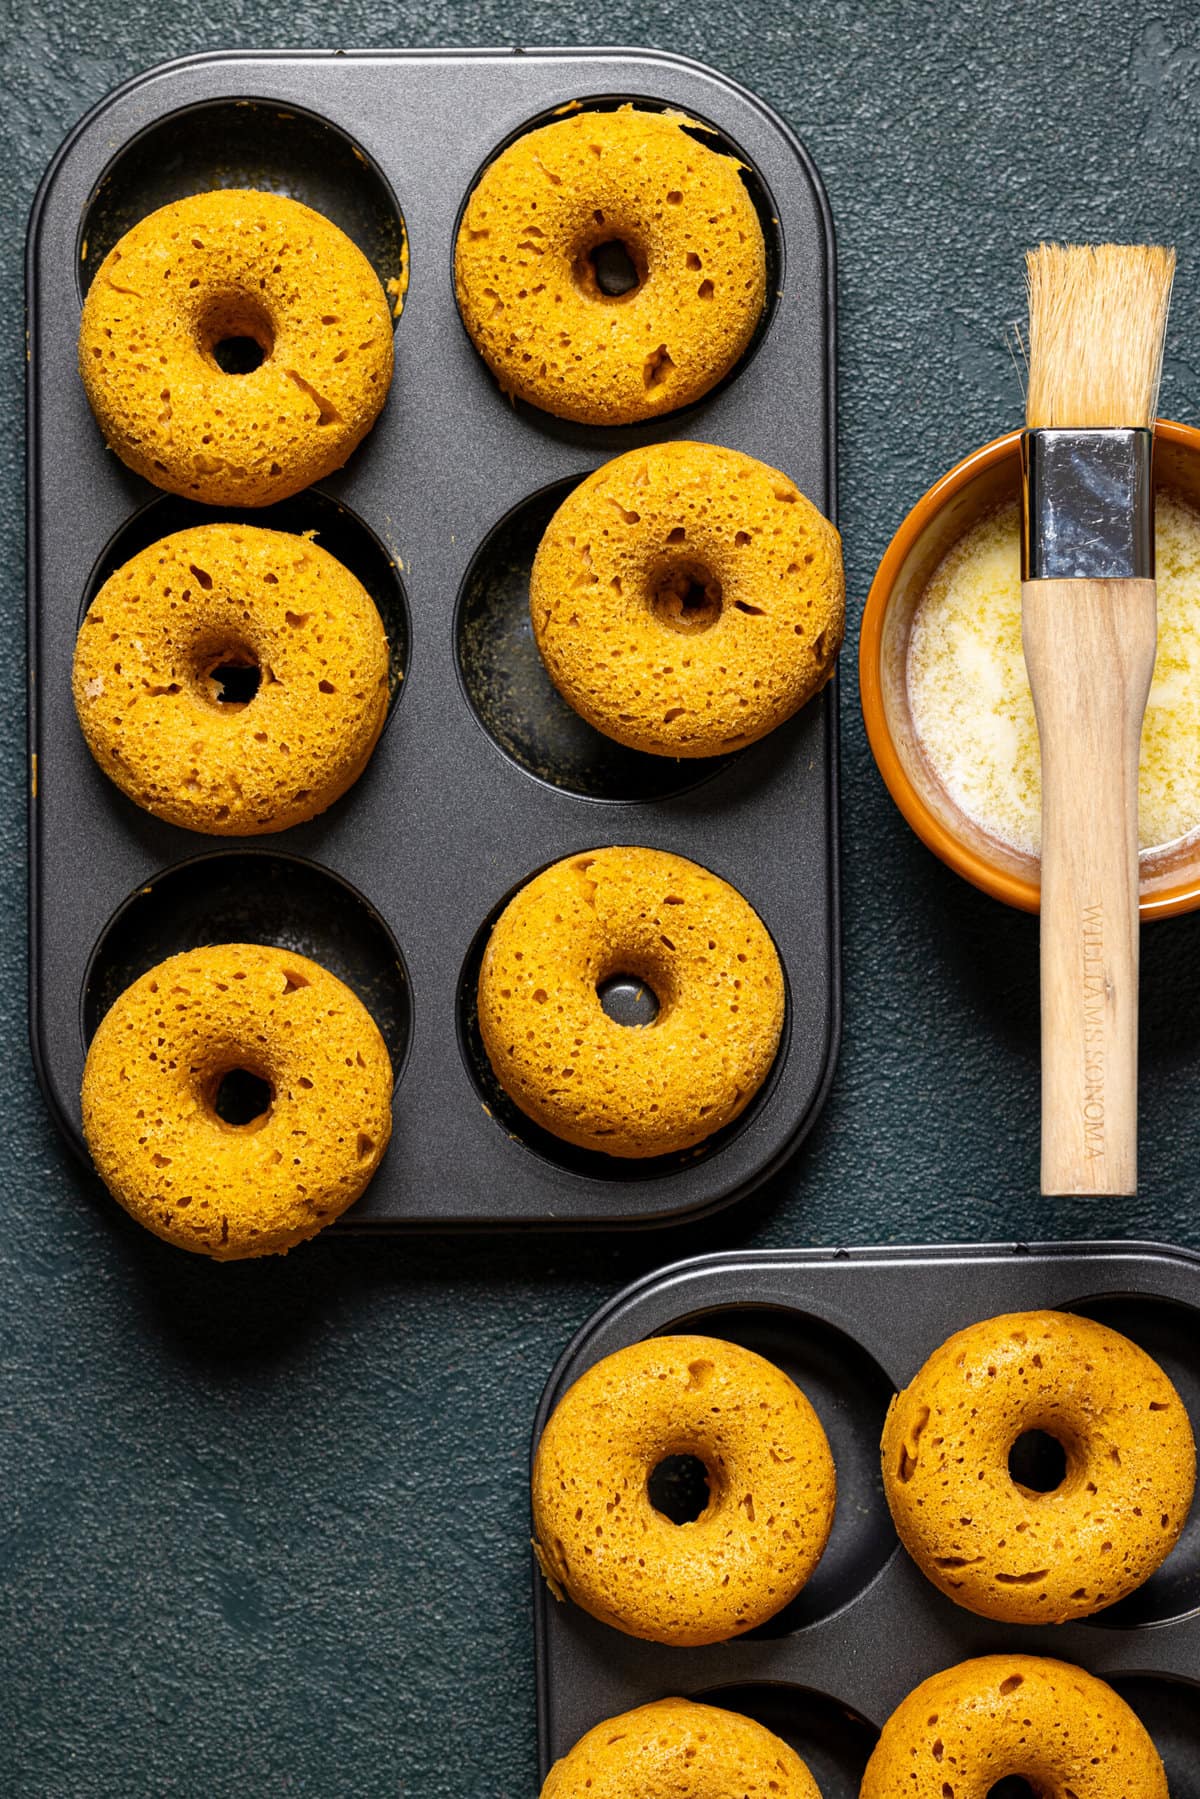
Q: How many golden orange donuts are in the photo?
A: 10